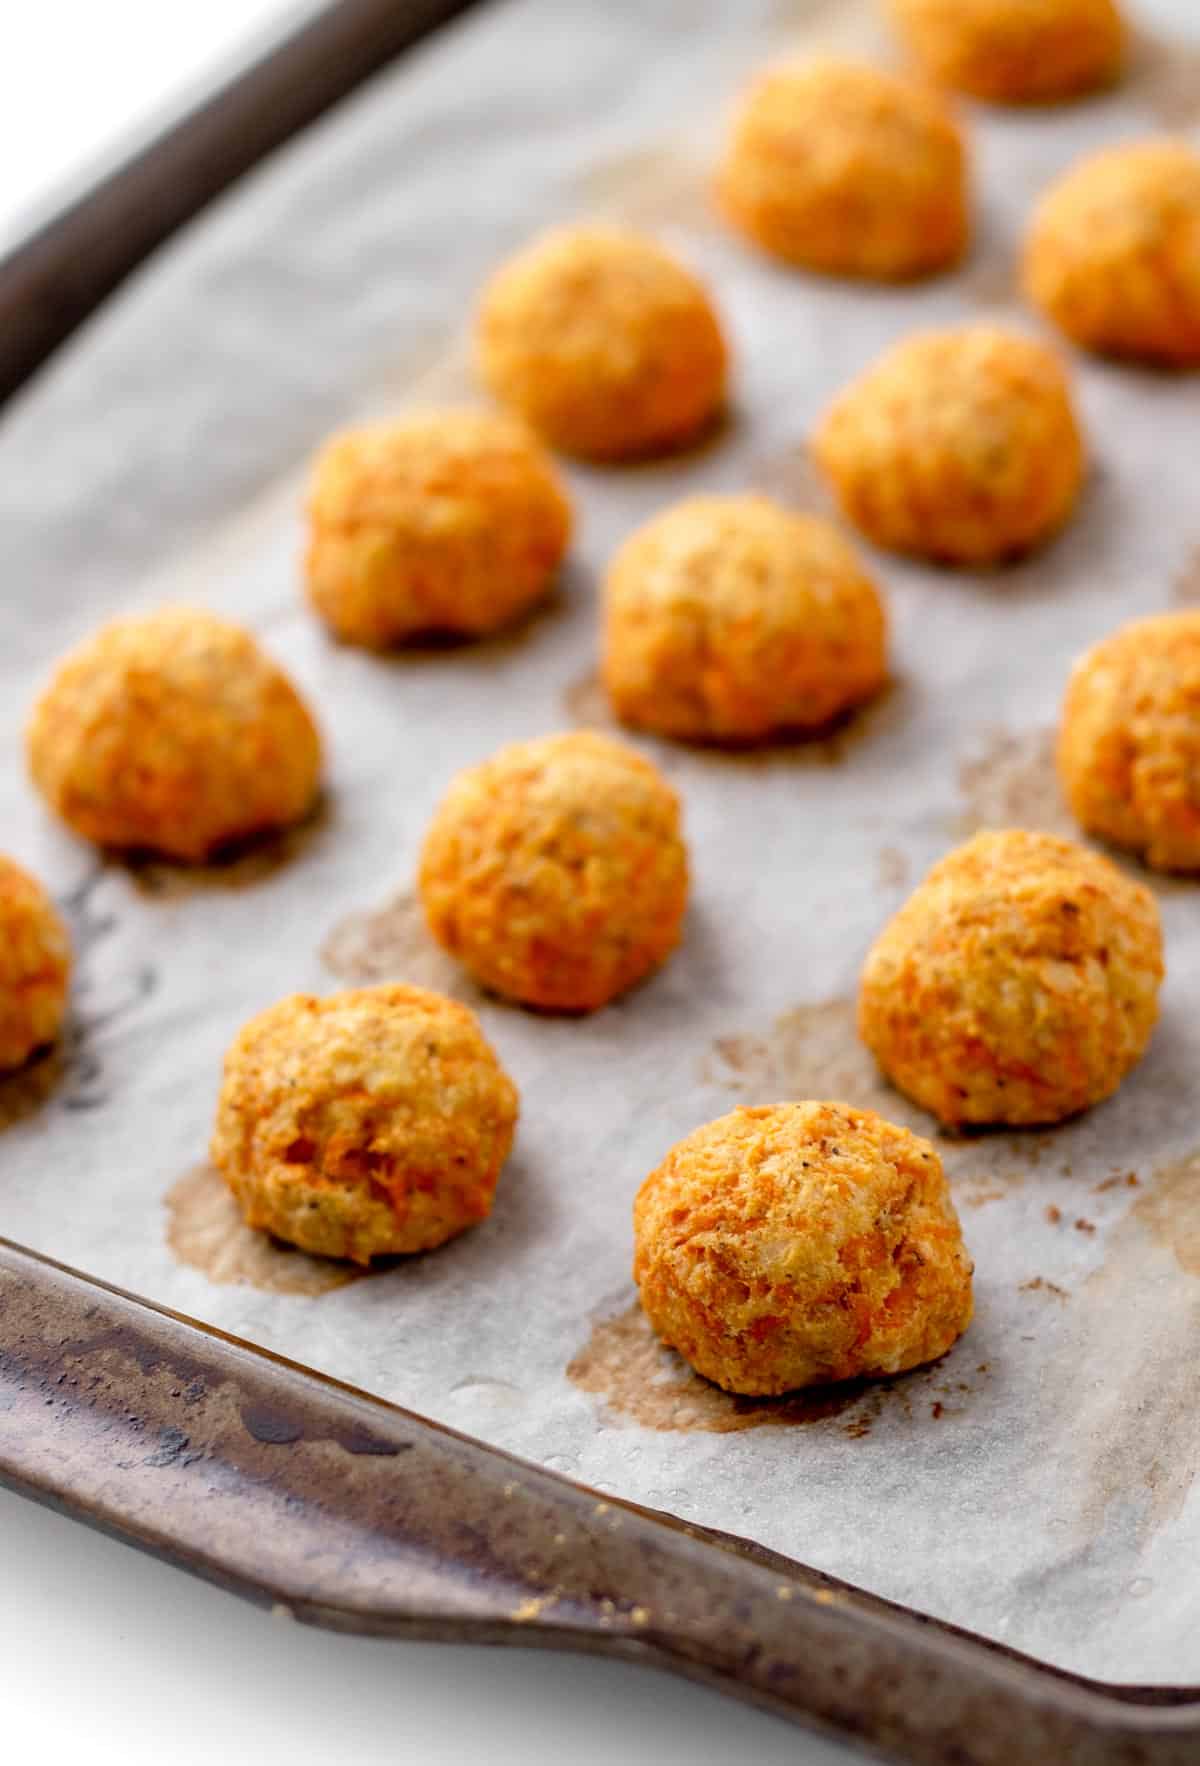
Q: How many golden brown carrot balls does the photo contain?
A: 14